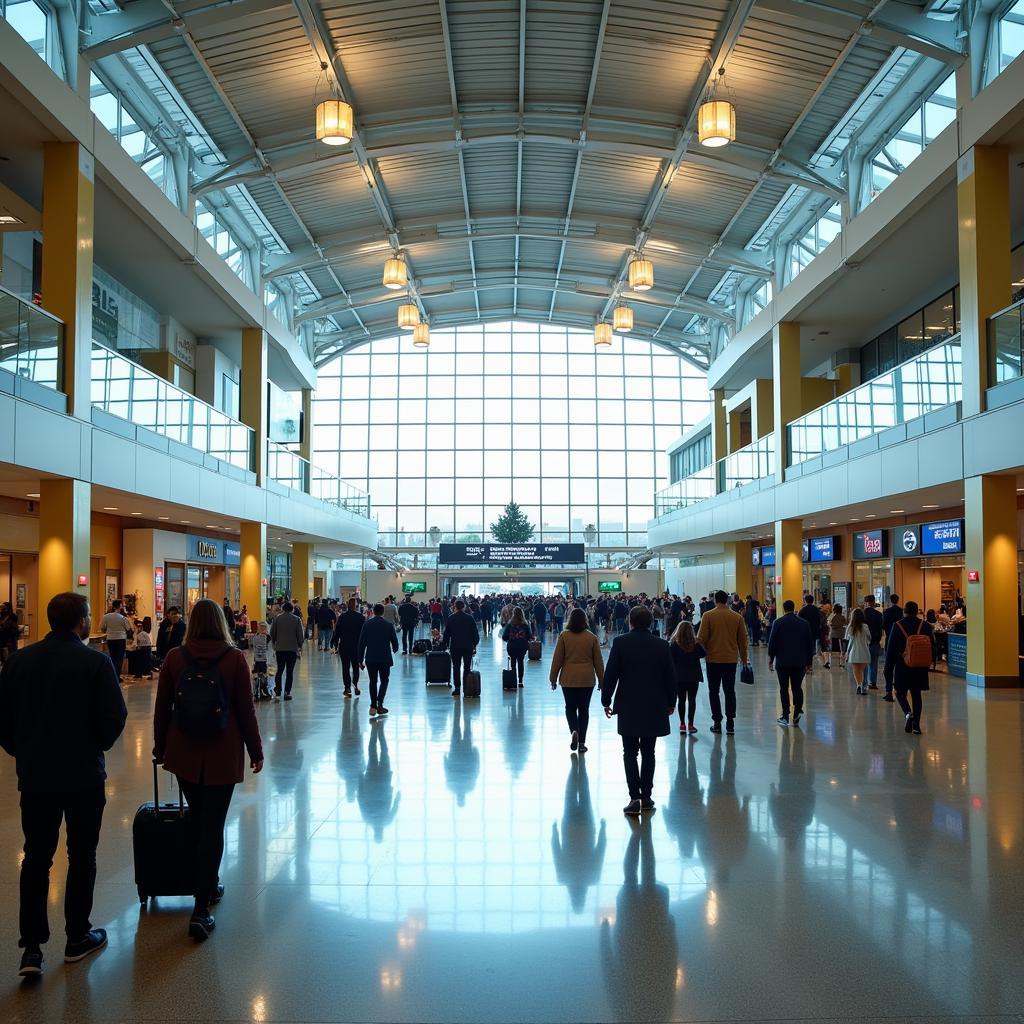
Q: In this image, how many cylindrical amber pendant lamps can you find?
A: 8